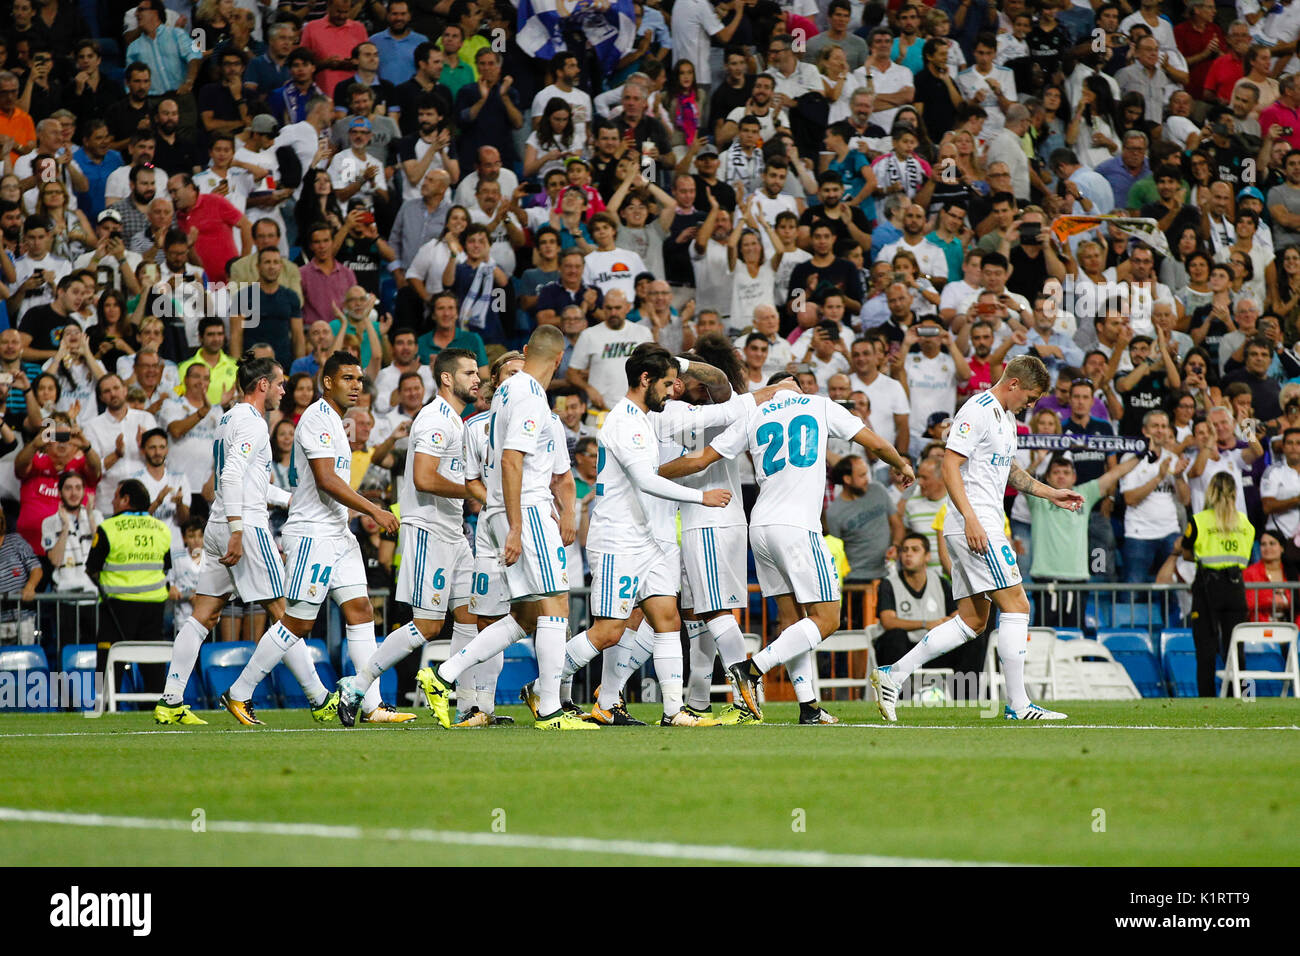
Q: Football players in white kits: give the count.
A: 10